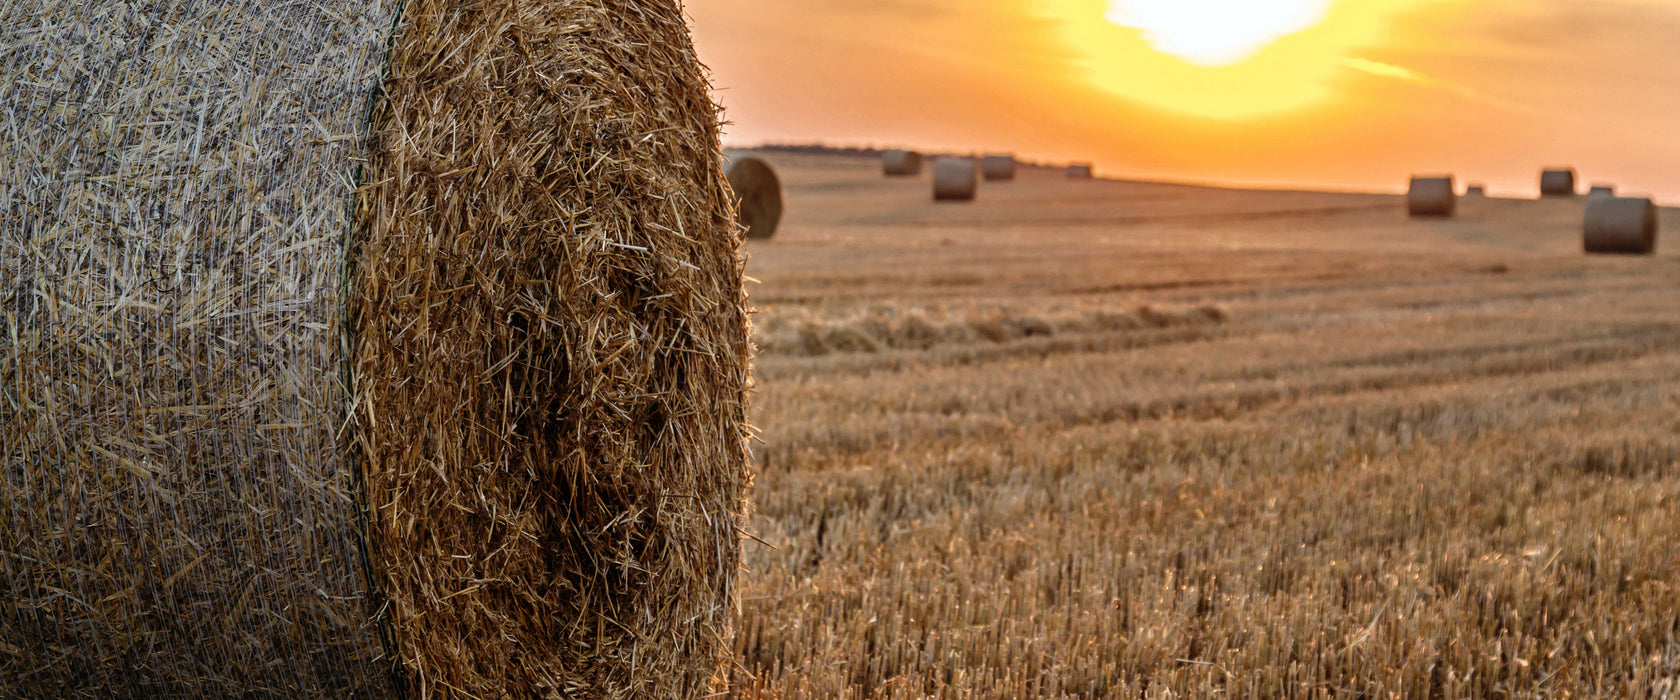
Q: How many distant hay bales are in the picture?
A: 10